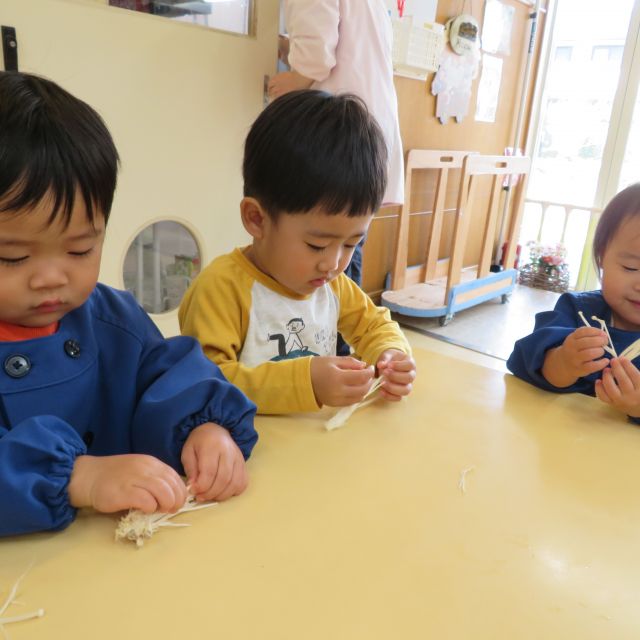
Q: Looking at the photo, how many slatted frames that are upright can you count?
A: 2